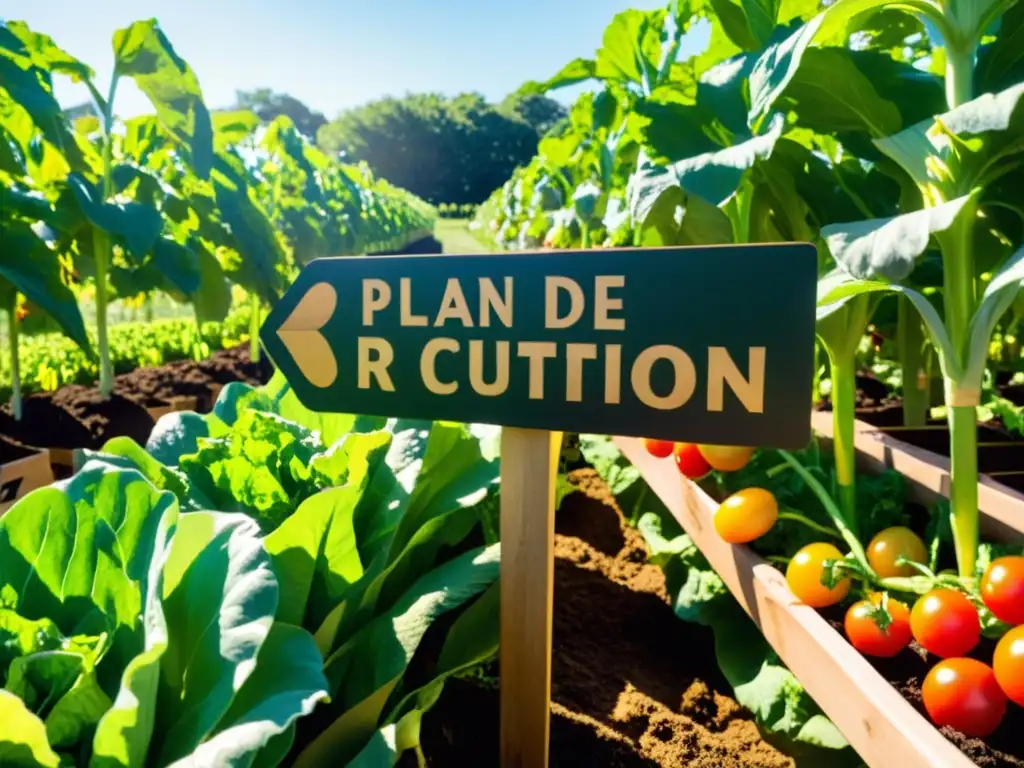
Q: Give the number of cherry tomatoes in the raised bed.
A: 11